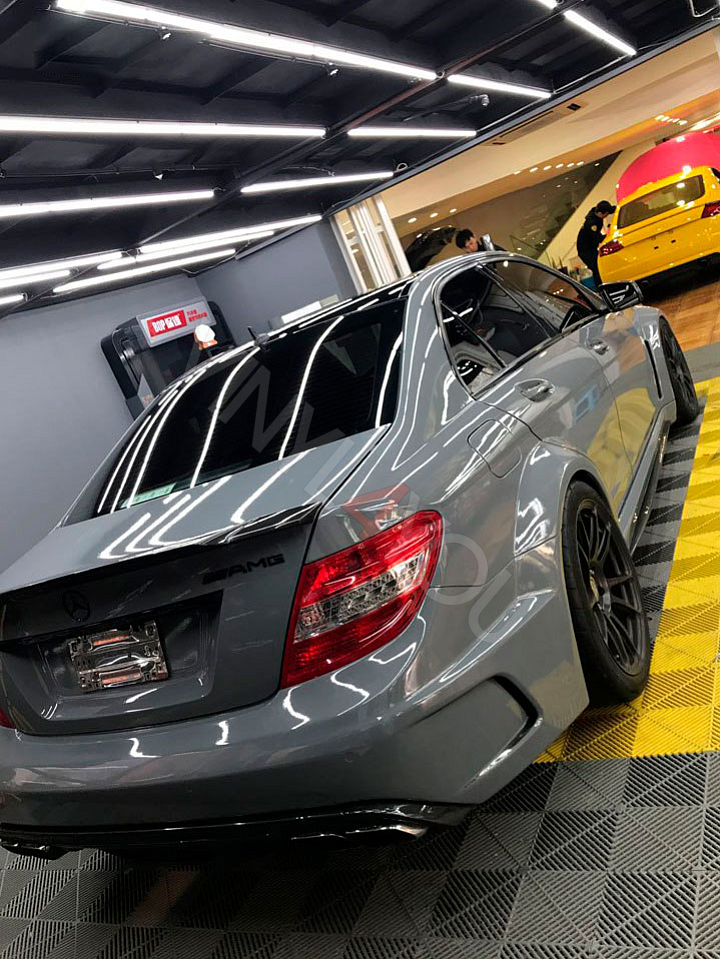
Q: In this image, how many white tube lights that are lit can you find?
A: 14